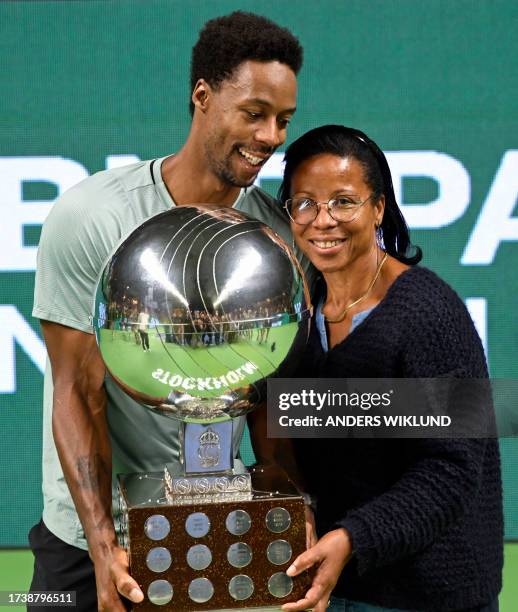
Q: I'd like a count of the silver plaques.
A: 12